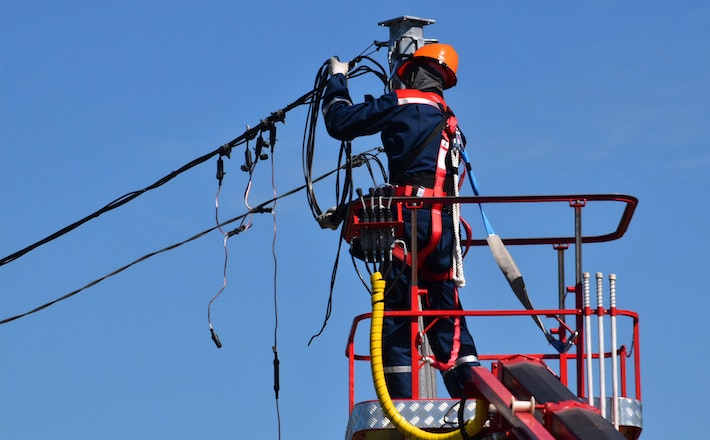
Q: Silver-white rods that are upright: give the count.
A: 3